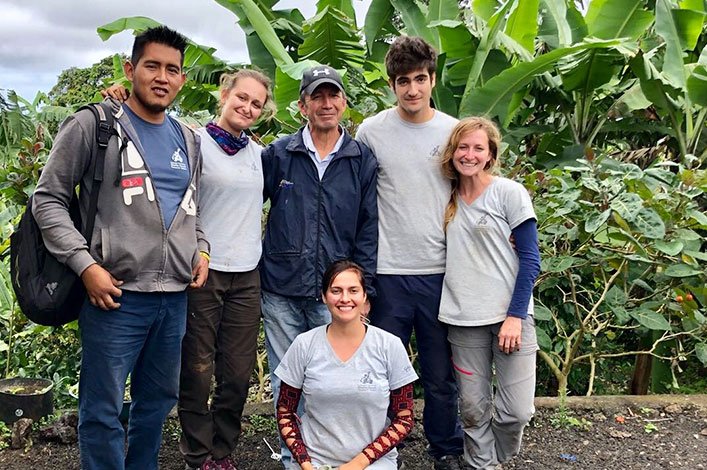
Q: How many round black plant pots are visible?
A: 1